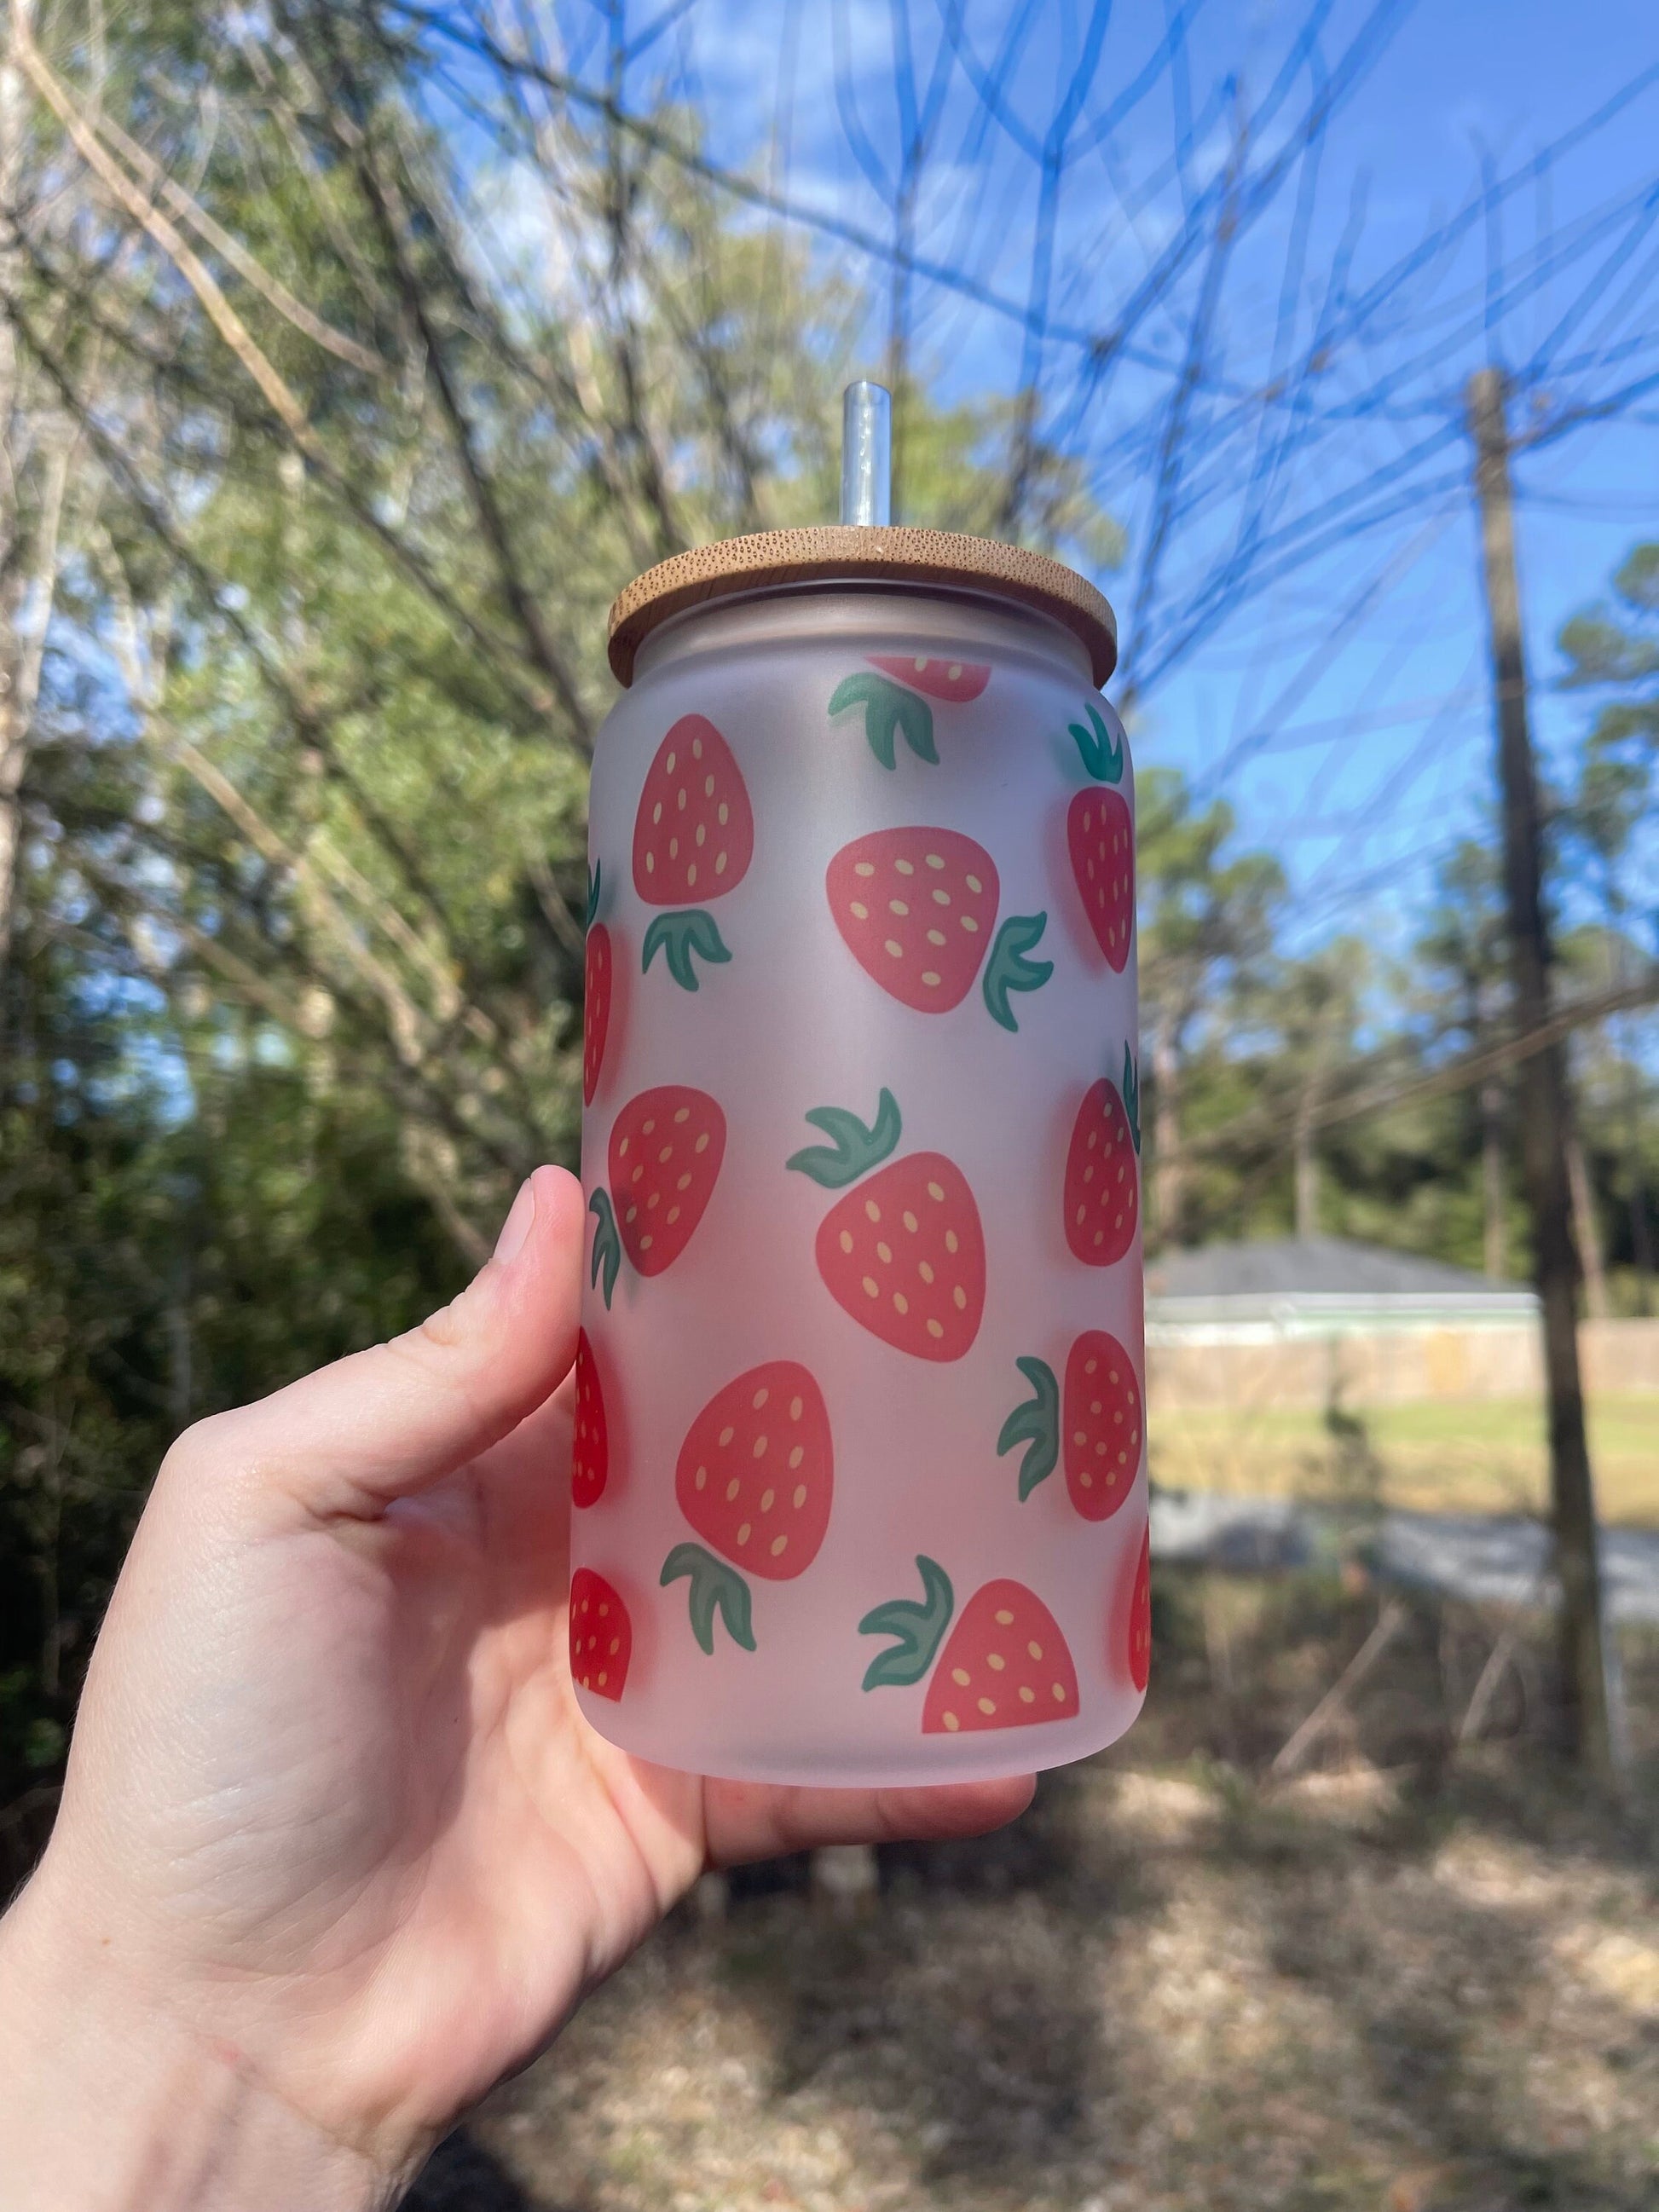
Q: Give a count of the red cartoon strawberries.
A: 14